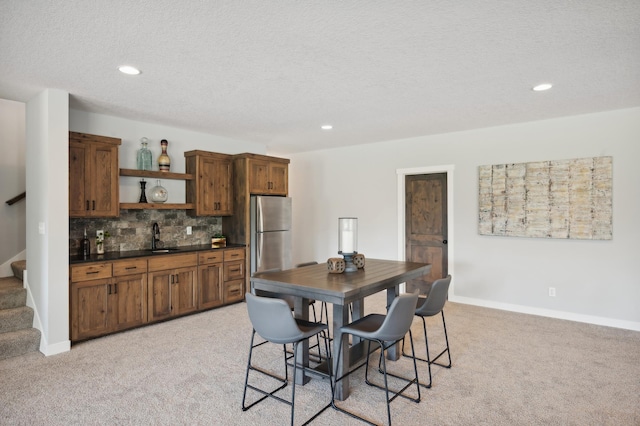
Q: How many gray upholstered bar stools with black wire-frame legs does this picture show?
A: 5